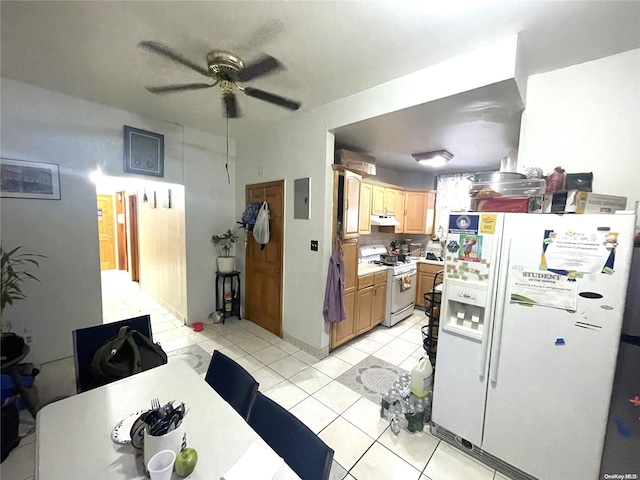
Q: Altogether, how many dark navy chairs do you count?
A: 3